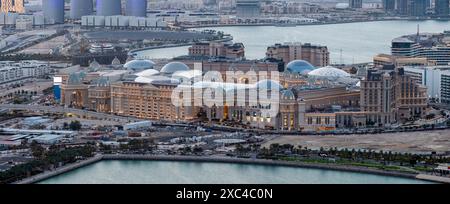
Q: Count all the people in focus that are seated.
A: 0